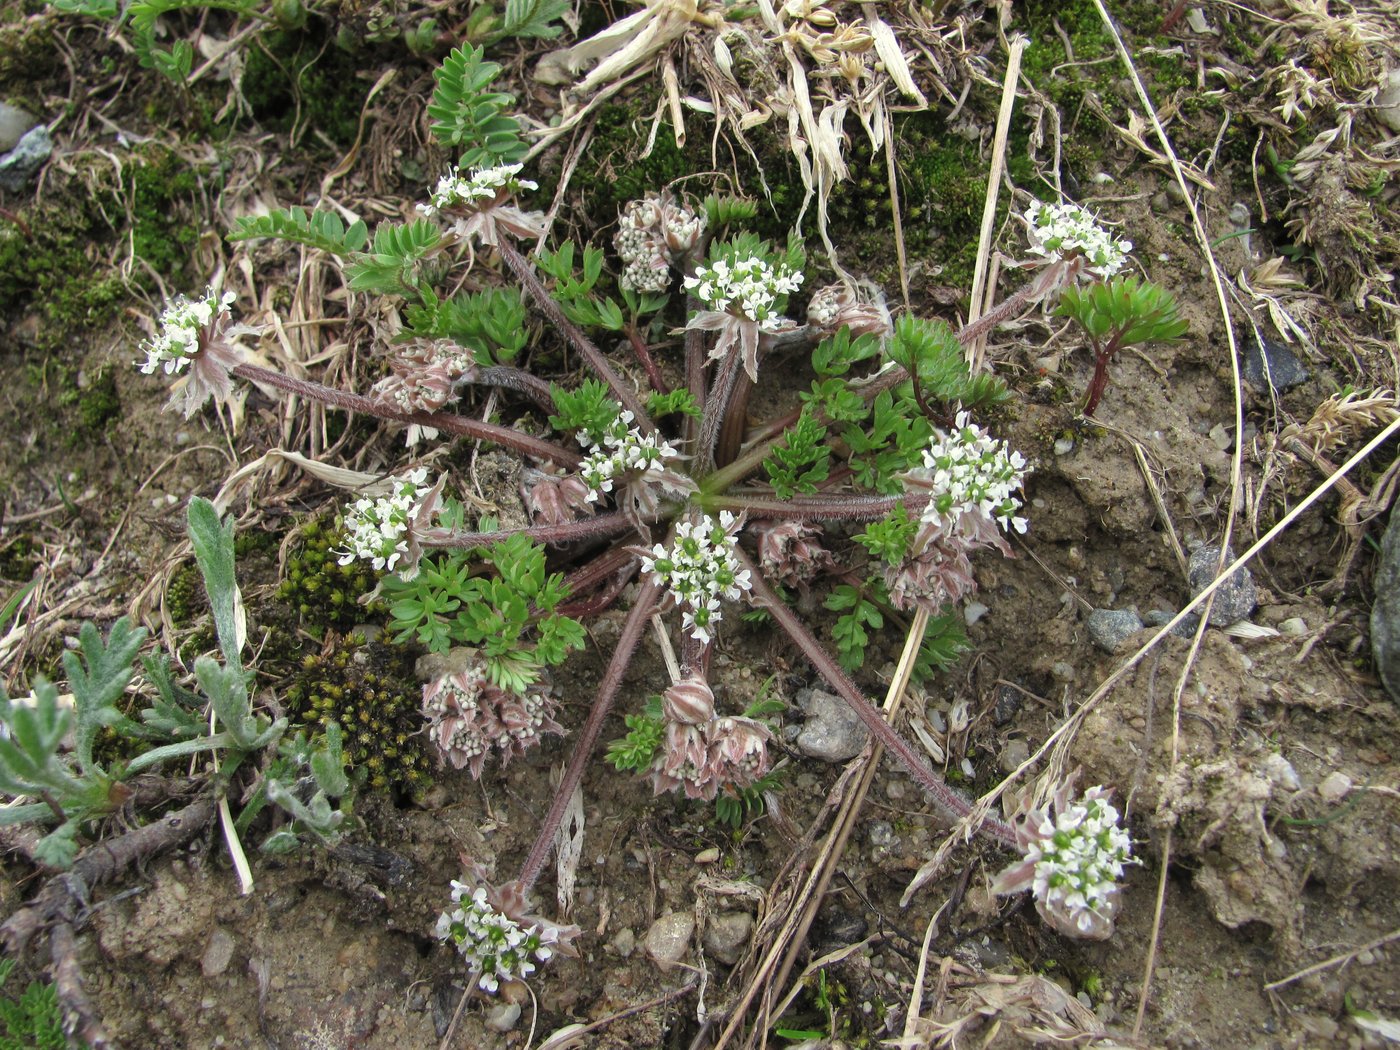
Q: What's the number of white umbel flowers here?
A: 10